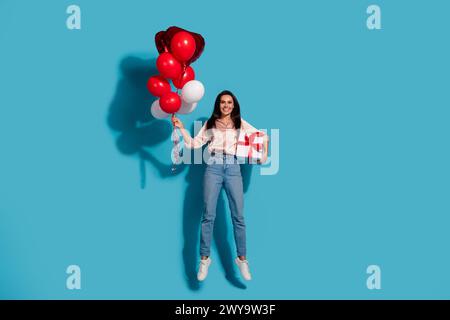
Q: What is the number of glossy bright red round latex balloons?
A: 5